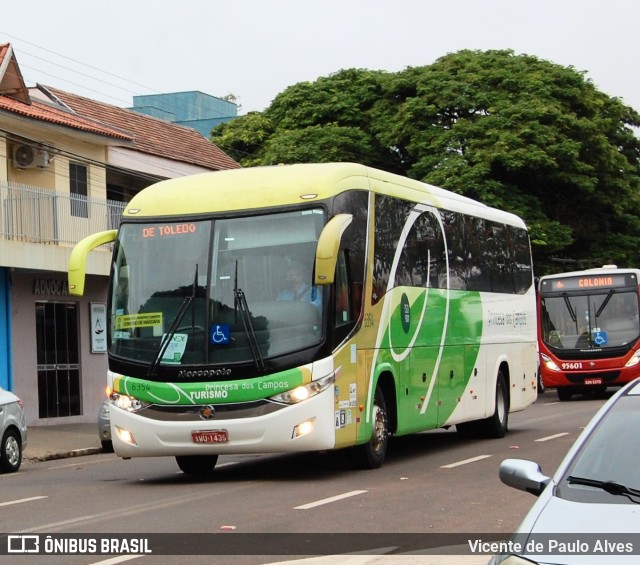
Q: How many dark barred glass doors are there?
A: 1